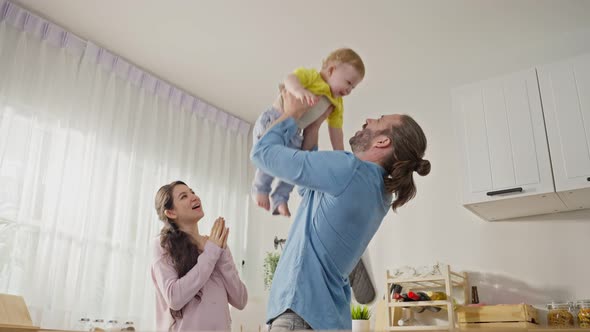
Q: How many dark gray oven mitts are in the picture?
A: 1